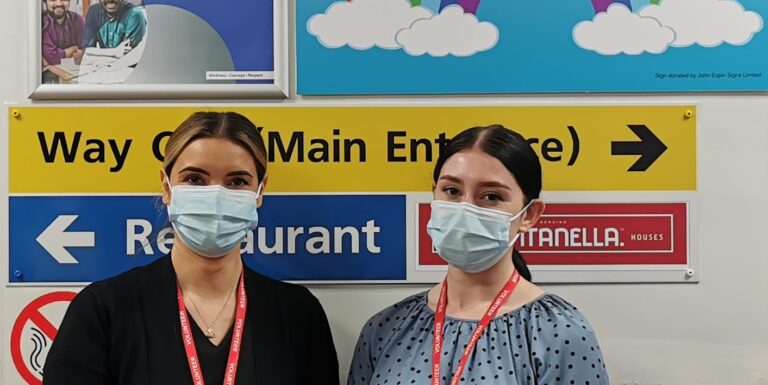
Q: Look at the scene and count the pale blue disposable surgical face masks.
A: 2